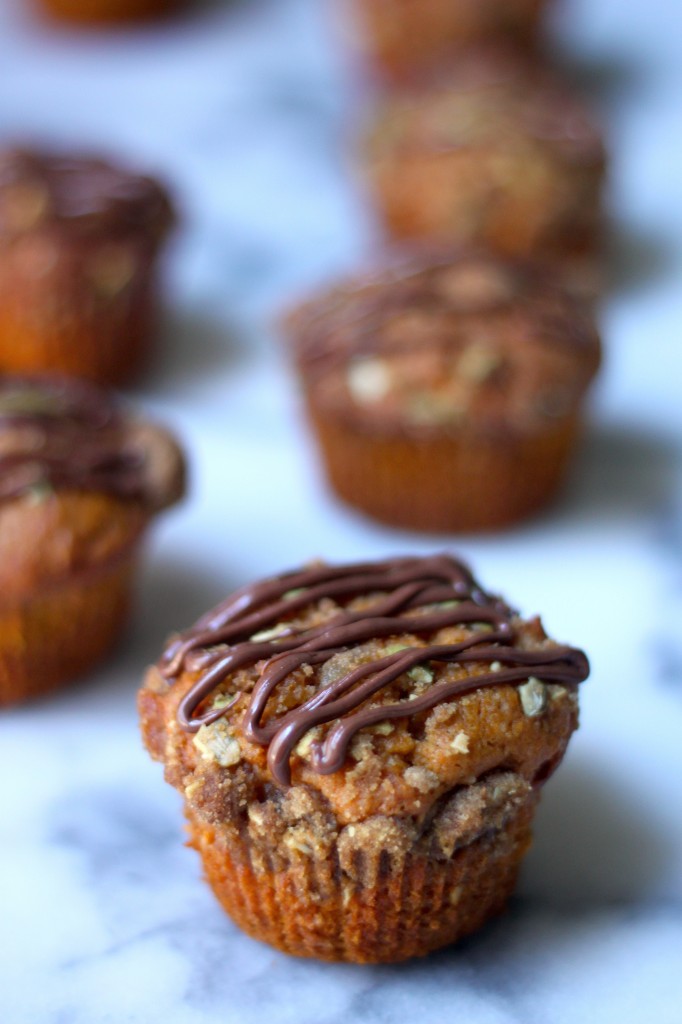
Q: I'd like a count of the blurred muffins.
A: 6